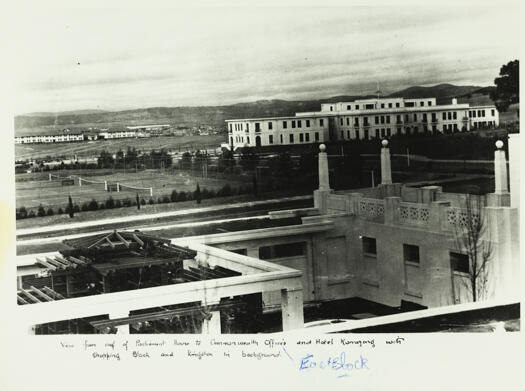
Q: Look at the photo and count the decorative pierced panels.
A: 3